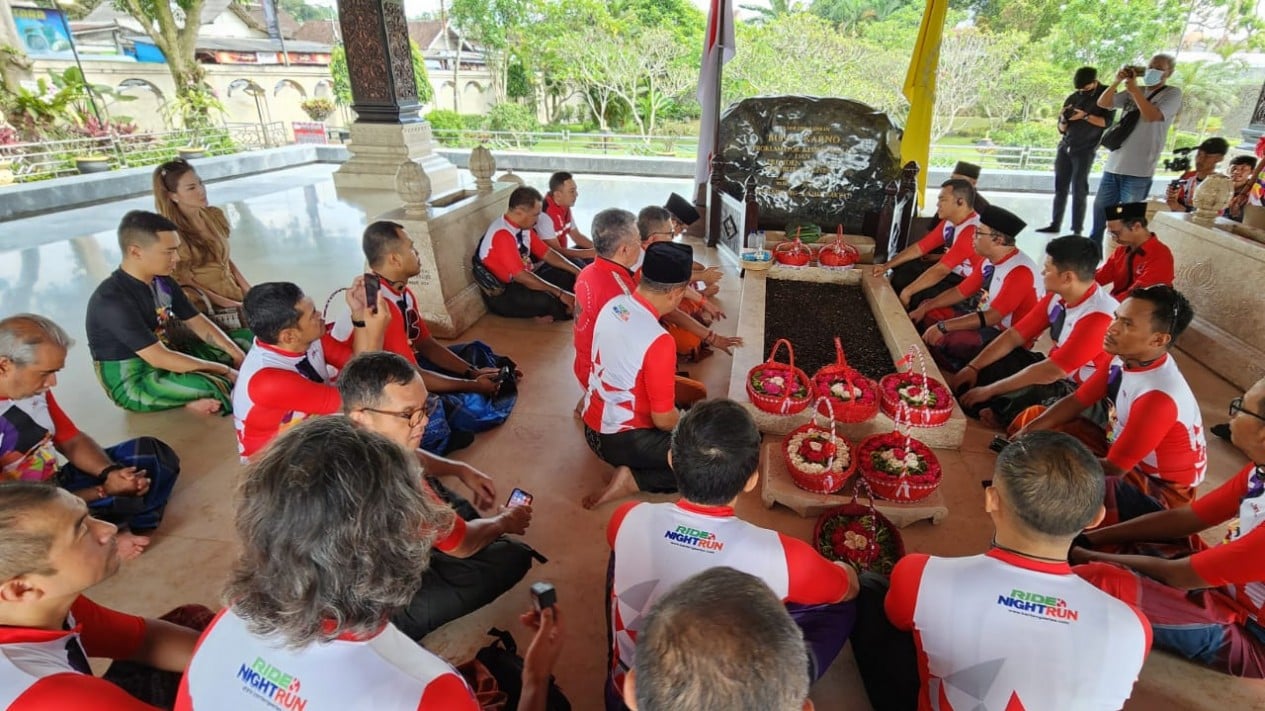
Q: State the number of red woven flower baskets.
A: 8